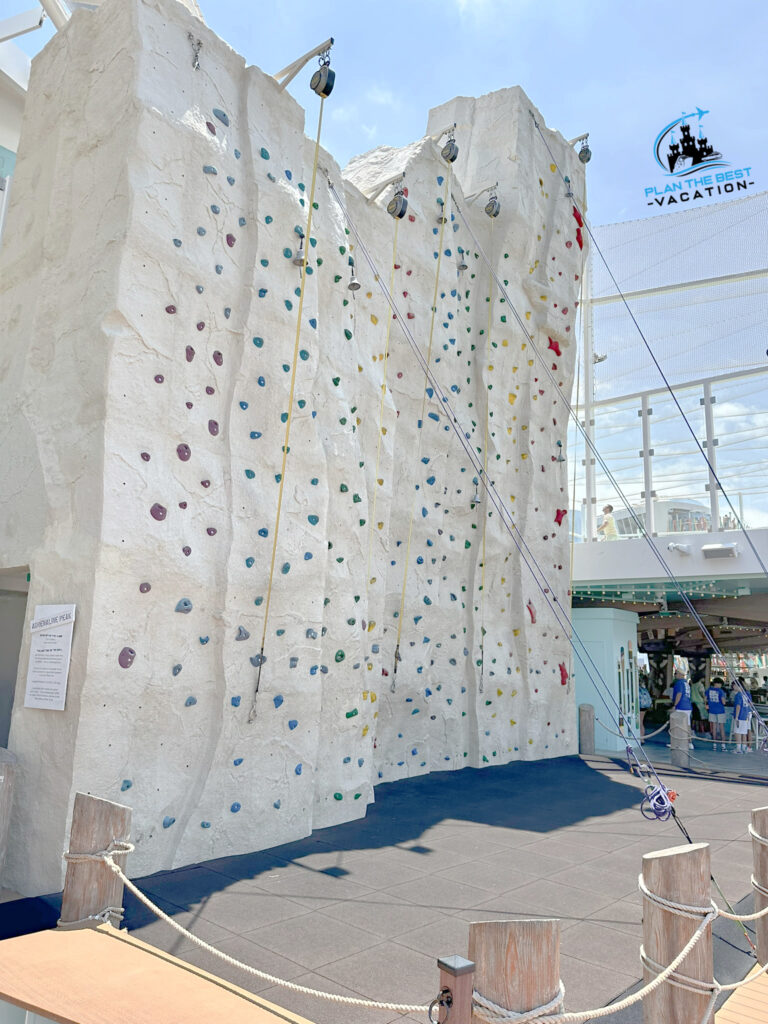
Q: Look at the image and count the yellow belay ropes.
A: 5